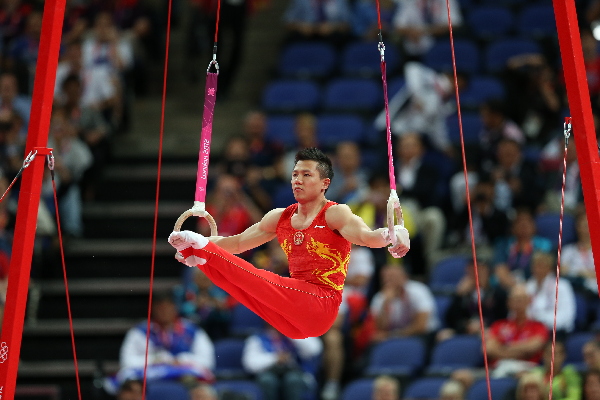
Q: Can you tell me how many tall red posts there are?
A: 2